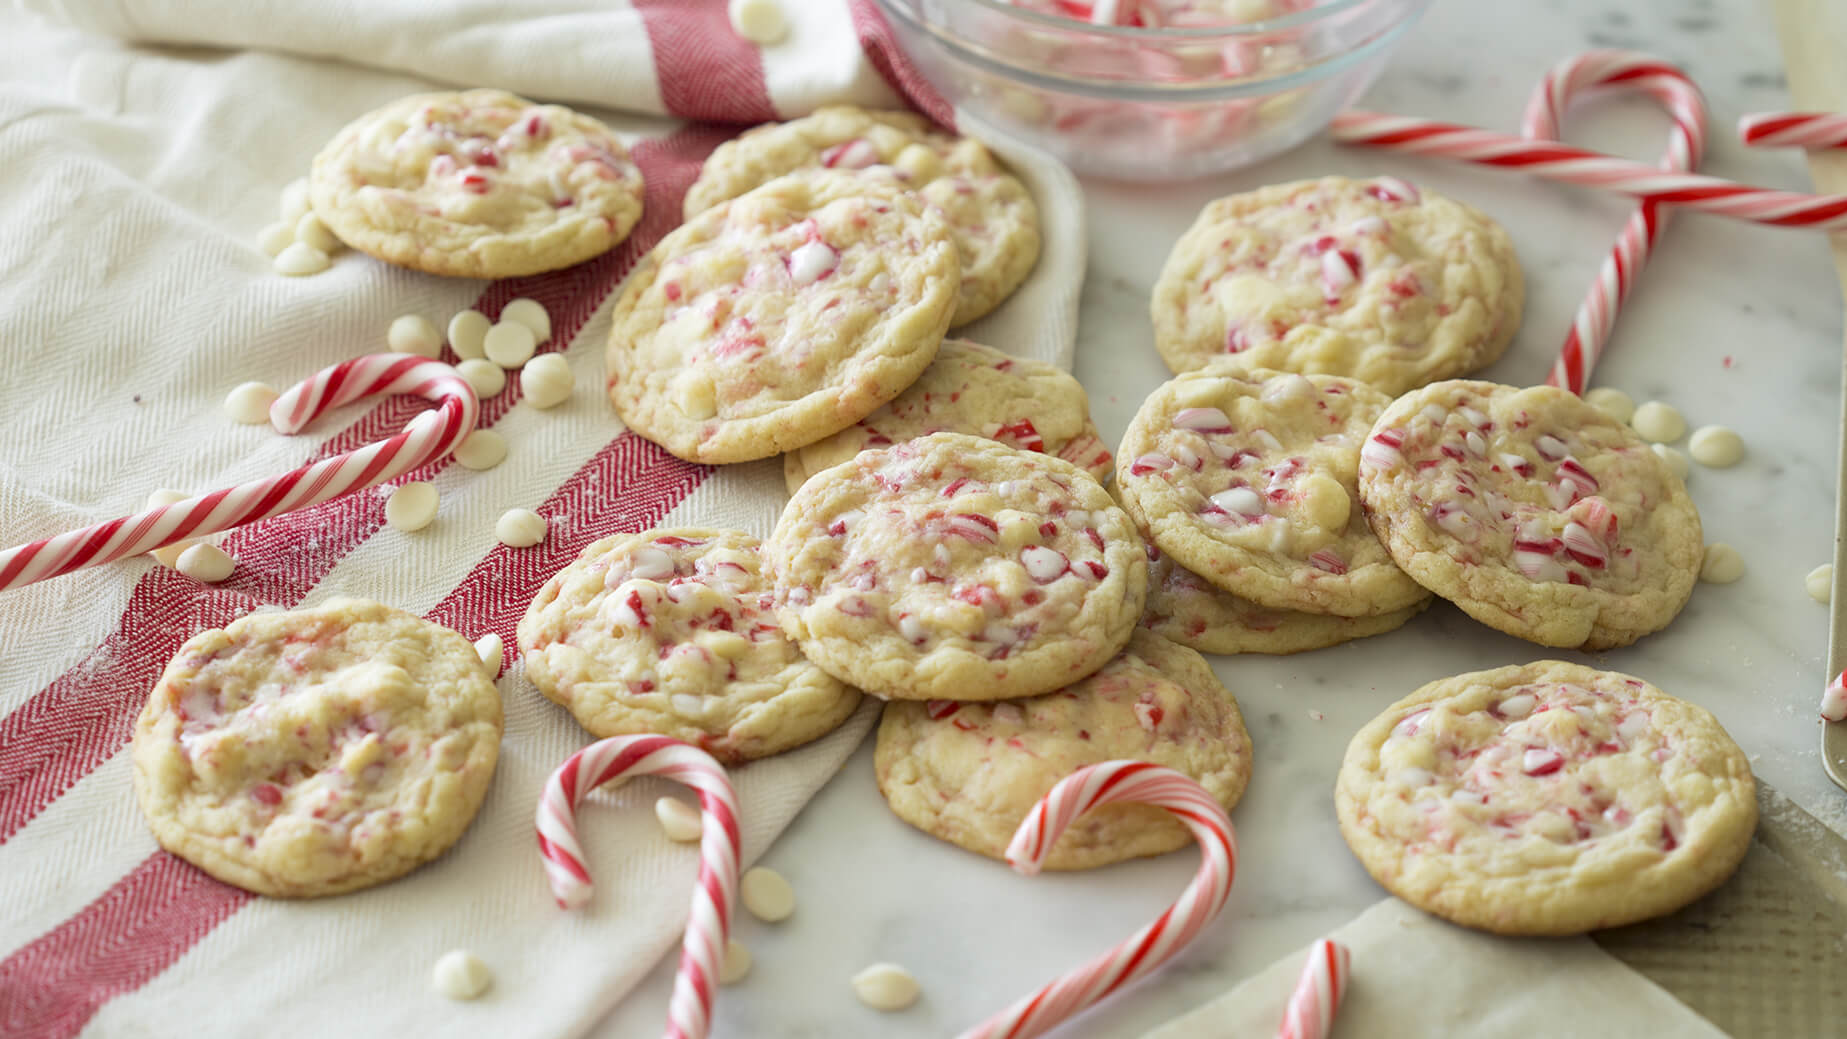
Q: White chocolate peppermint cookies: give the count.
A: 13